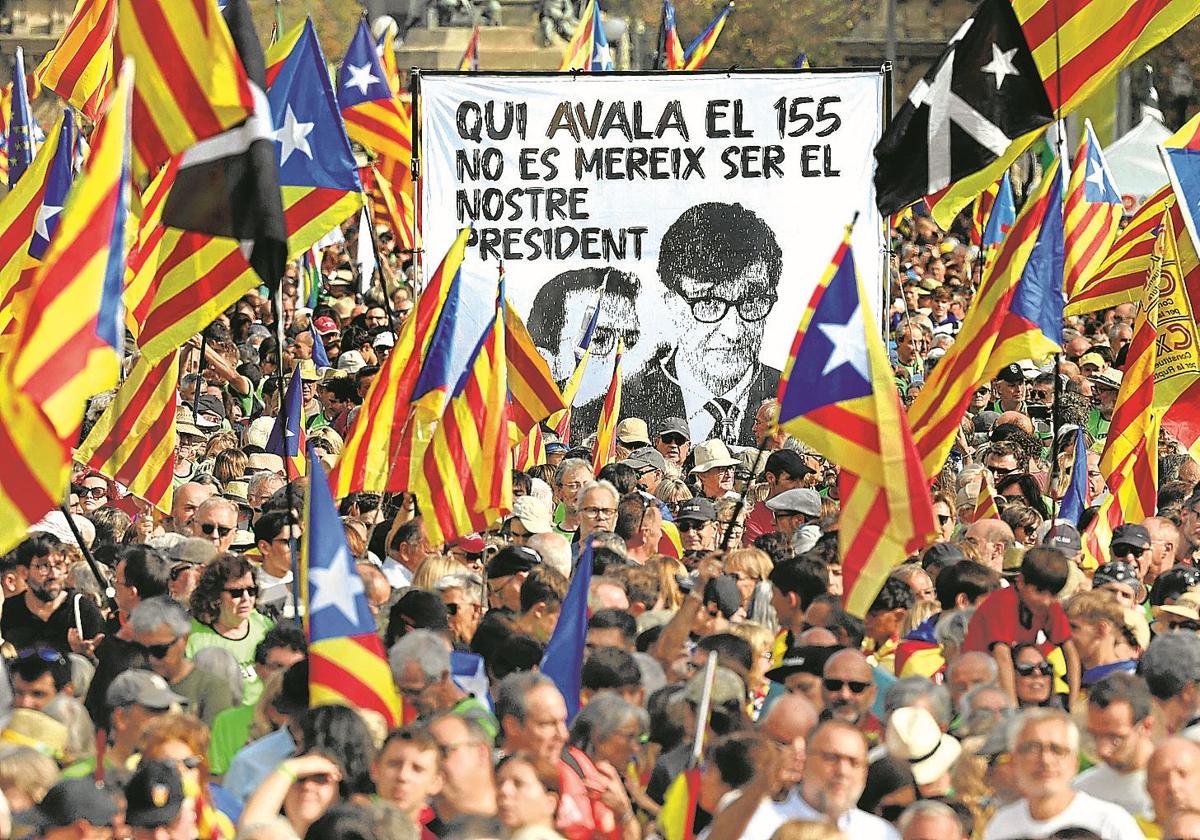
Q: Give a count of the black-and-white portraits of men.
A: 2